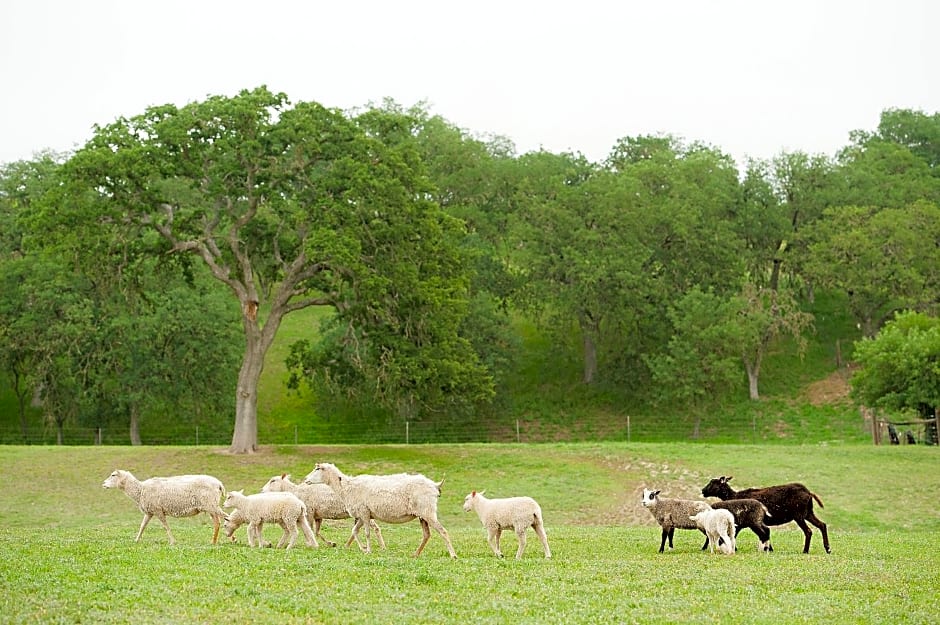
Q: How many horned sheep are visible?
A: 0